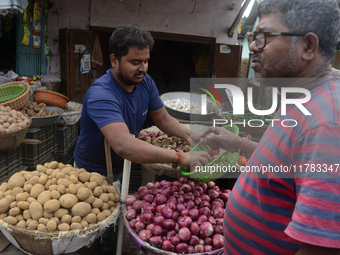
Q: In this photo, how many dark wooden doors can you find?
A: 2